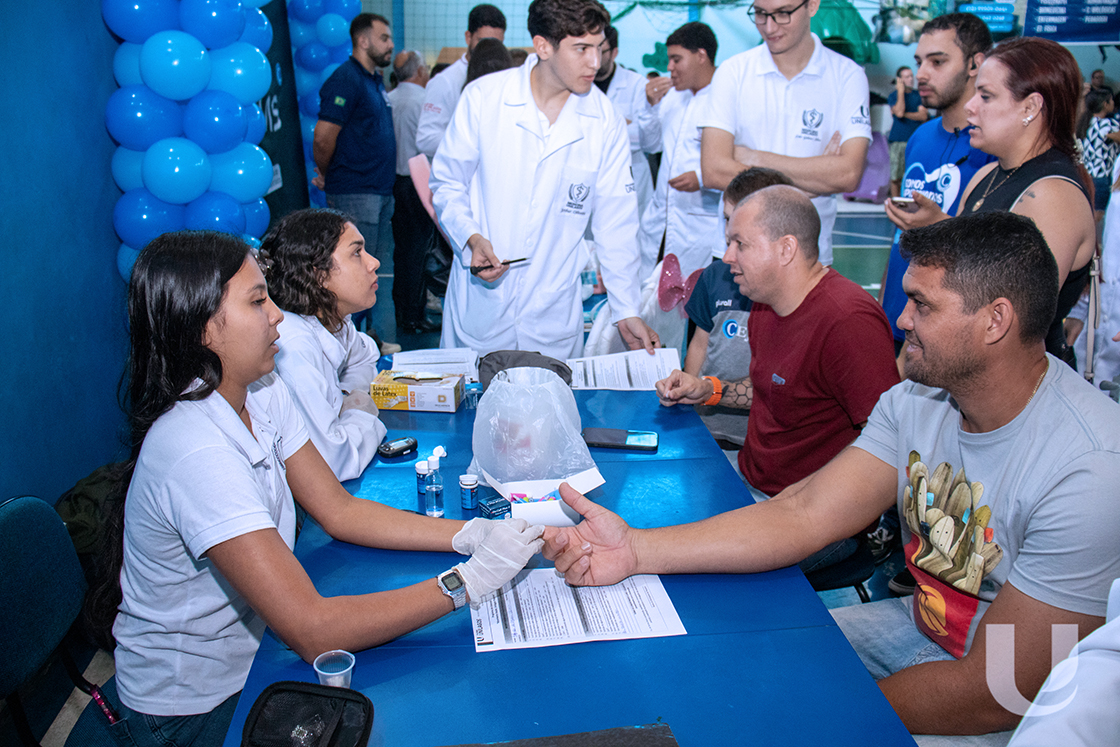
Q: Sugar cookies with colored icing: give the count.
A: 0